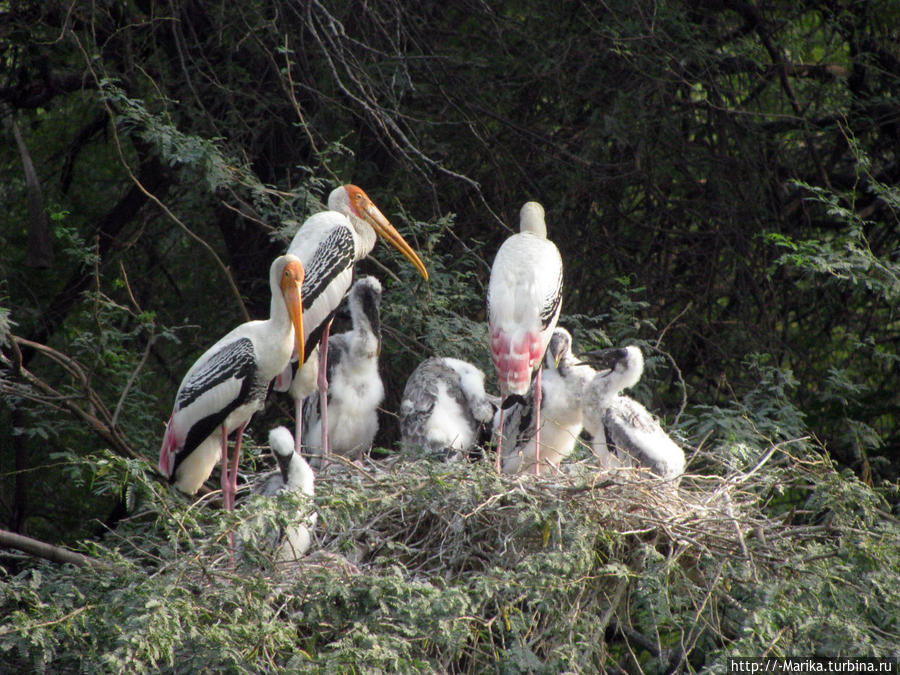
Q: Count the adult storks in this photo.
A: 3